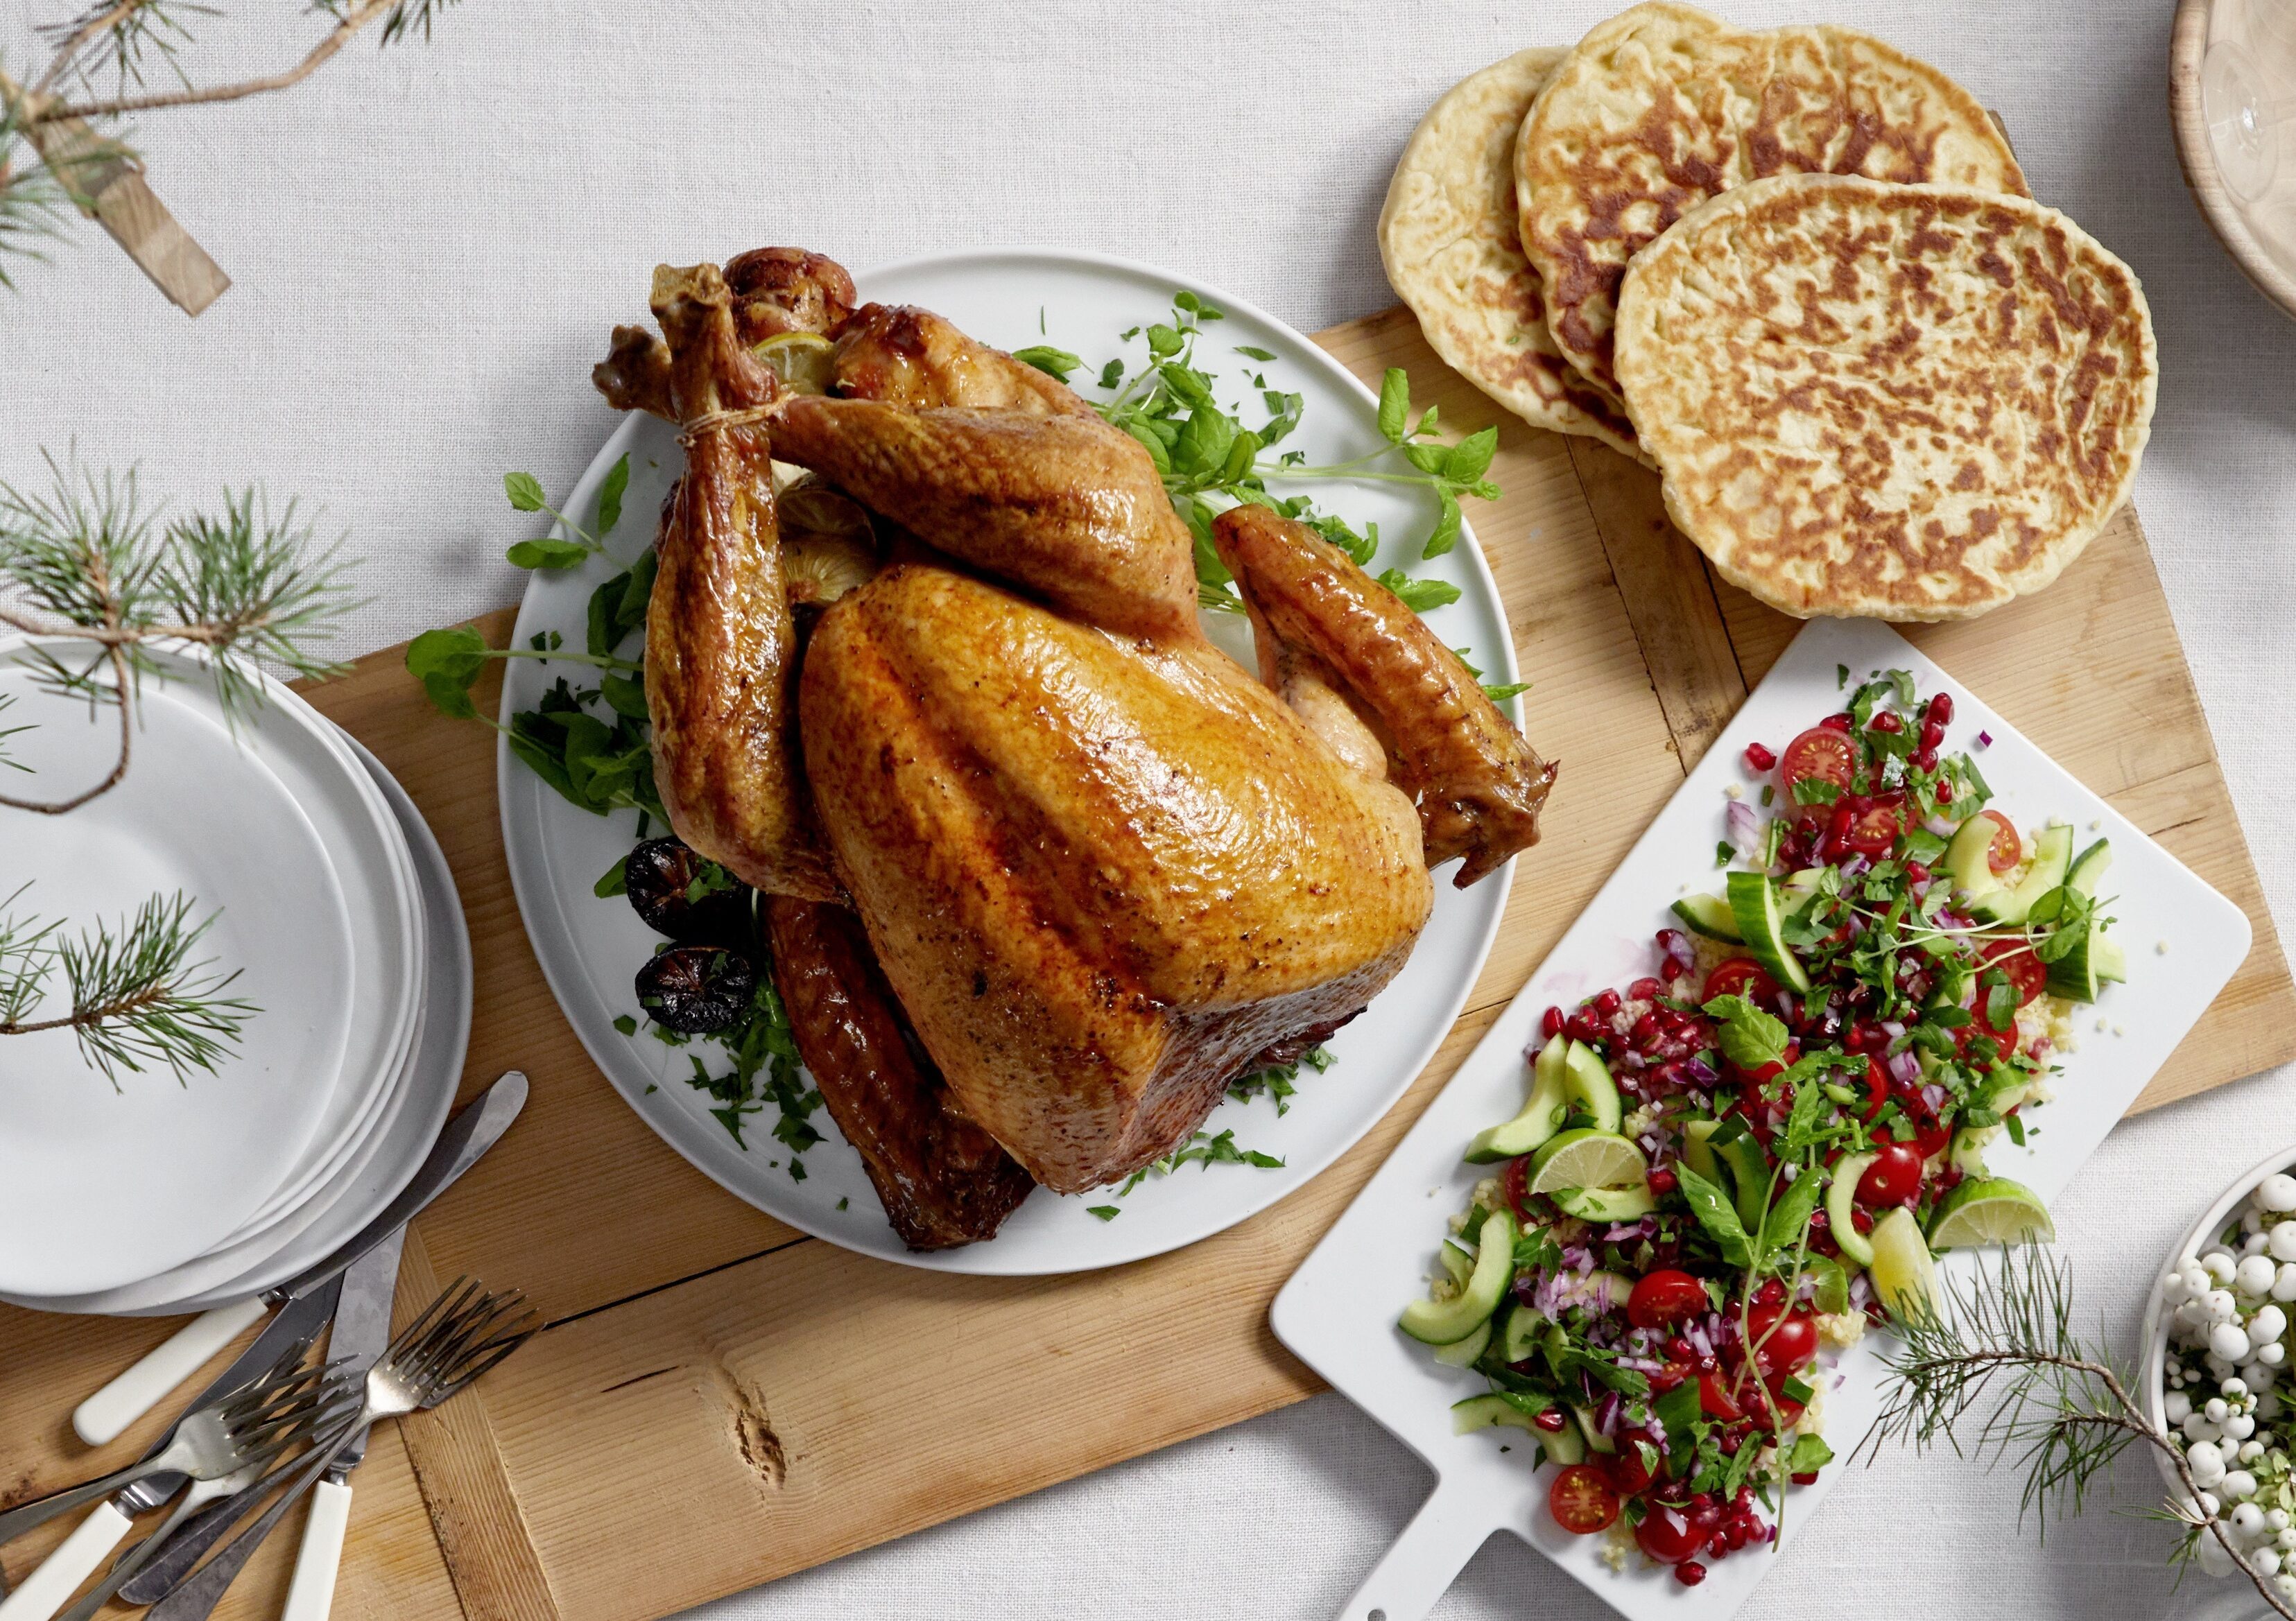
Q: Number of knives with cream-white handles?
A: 3